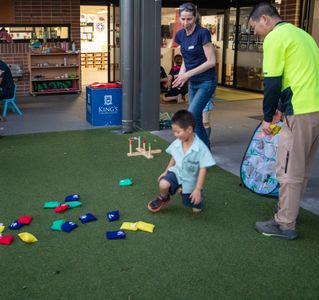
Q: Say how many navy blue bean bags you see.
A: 6